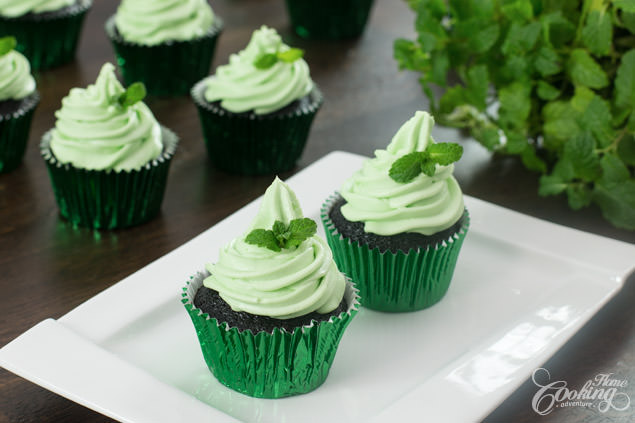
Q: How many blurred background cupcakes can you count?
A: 6